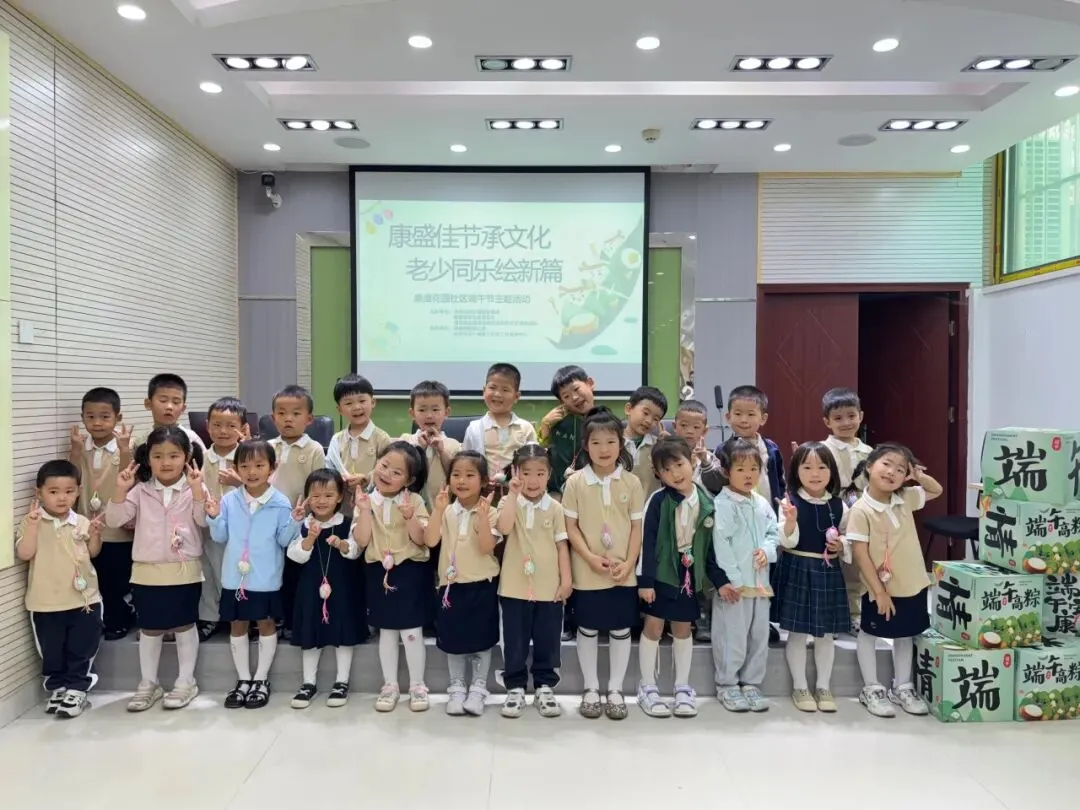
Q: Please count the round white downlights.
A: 11